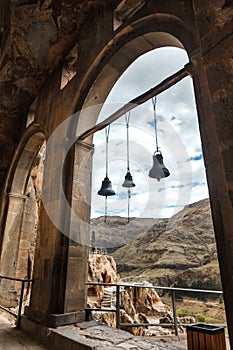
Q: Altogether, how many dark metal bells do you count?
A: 3